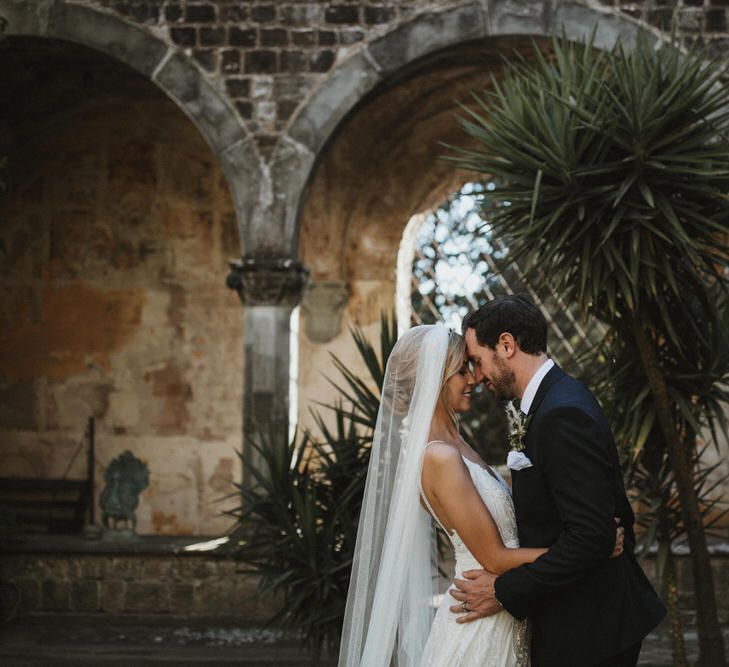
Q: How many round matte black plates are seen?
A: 0